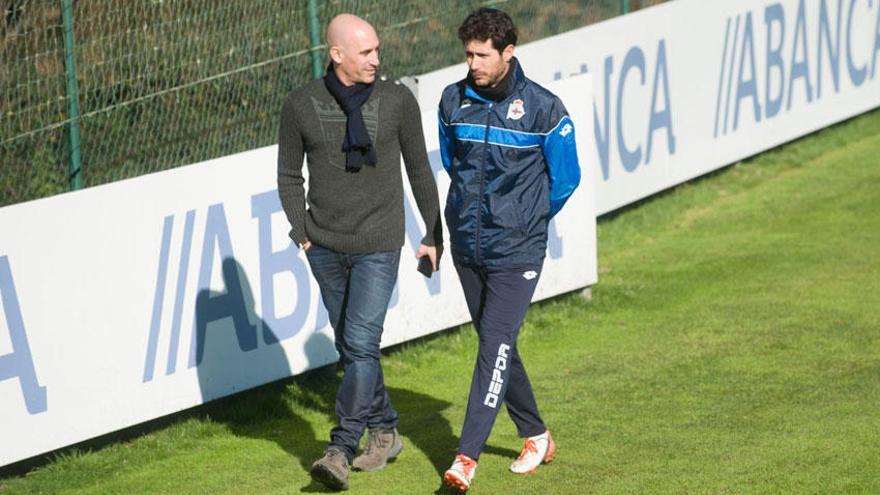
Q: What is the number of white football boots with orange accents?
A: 2